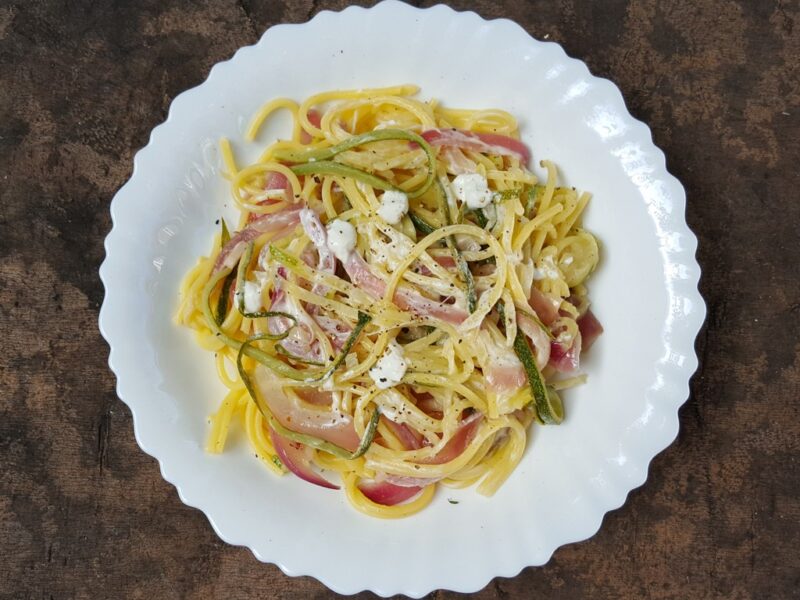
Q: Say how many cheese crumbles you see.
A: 5